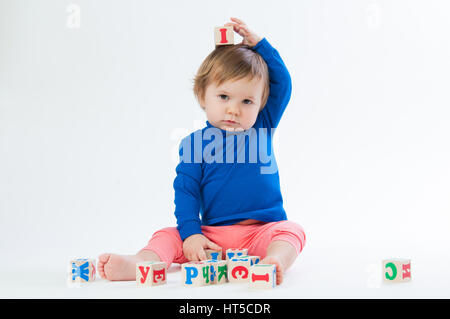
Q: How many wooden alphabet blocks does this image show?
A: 11